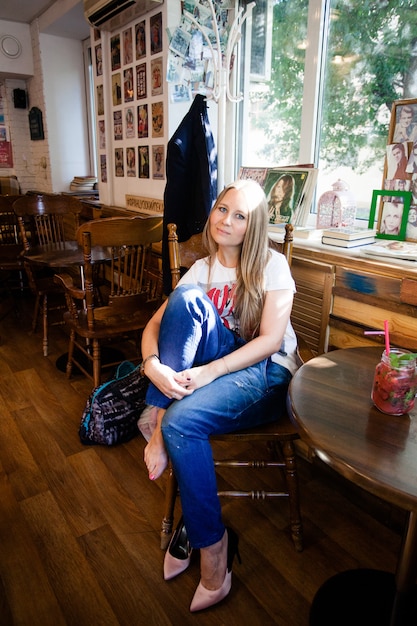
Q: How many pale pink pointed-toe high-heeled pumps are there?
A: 2